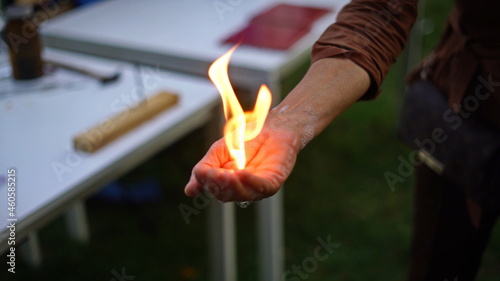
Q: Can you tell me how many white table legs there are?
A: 4